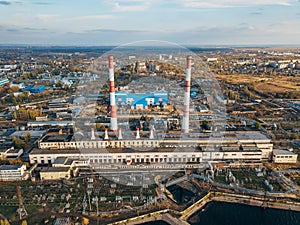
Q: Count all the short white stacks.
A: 5